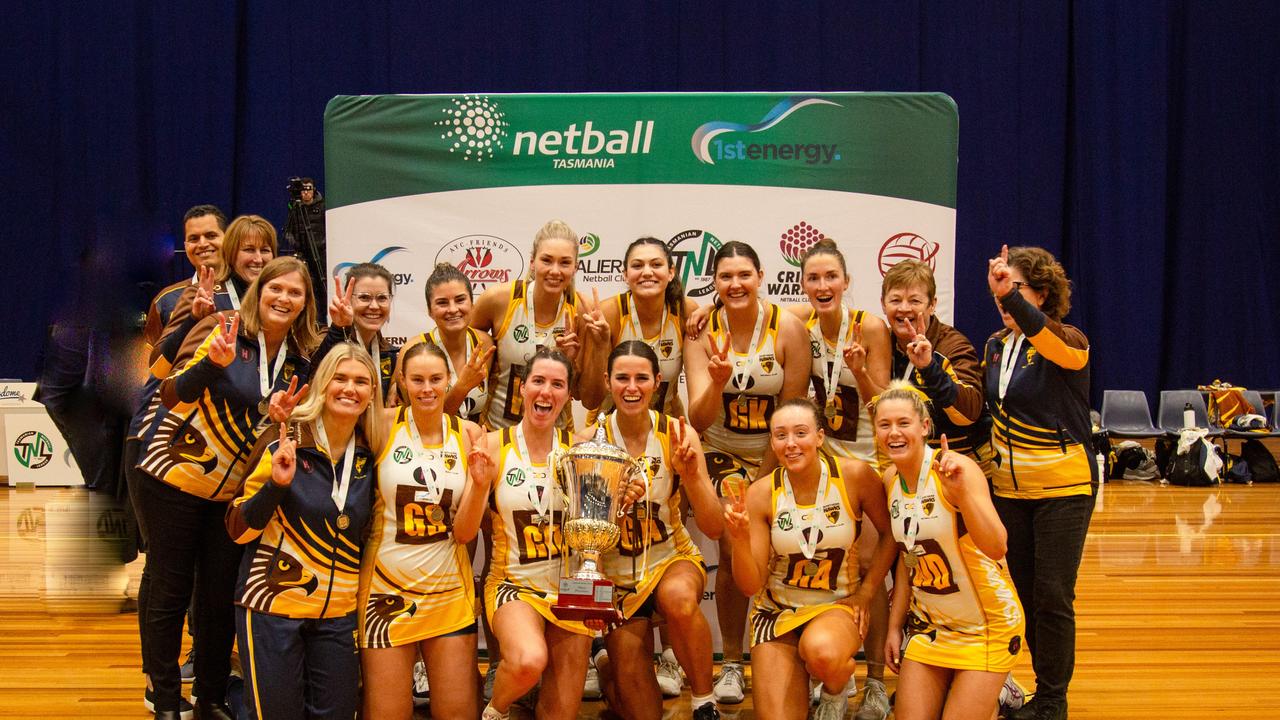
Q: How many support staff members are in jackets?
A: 7